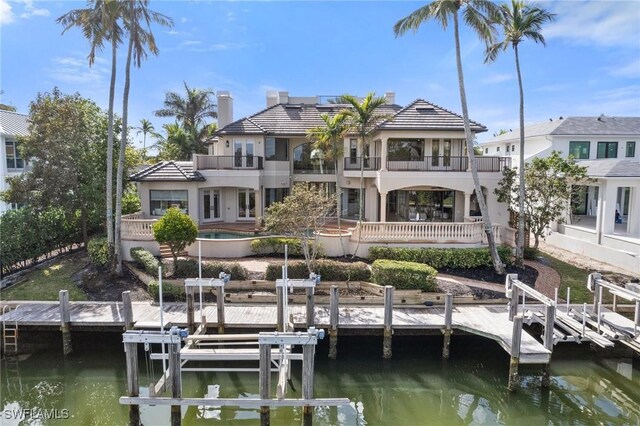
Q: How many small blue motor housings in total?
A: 4